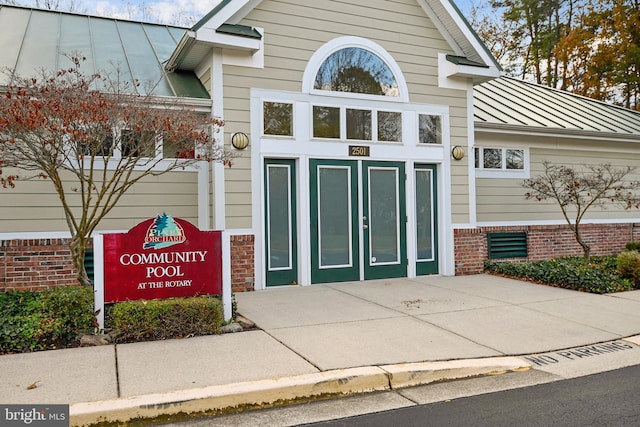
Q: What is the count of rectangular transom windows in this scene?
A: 5